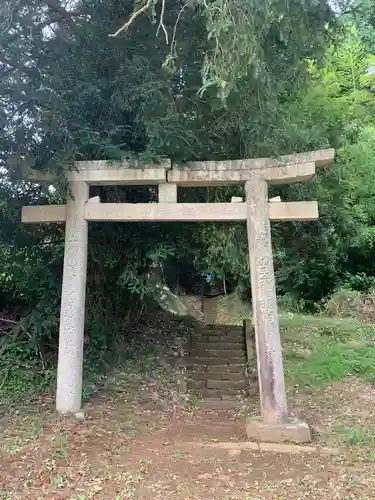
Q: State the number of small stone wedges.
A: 3